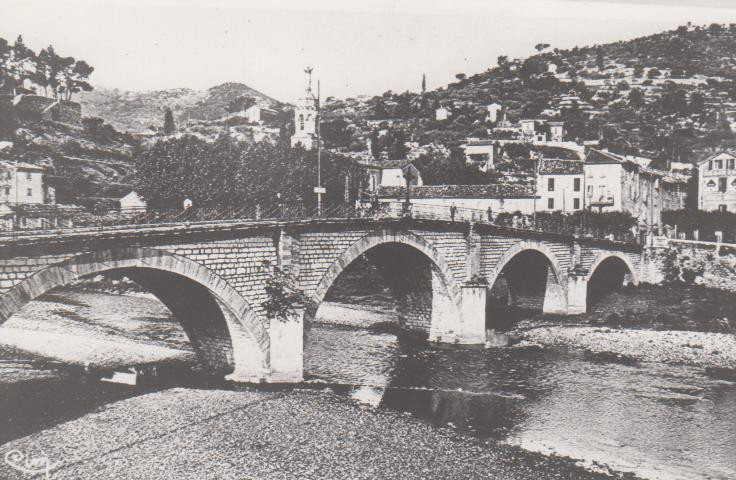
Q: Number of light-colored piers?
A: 3